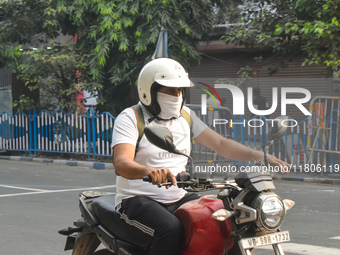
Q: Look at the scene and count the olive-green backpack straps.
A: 2